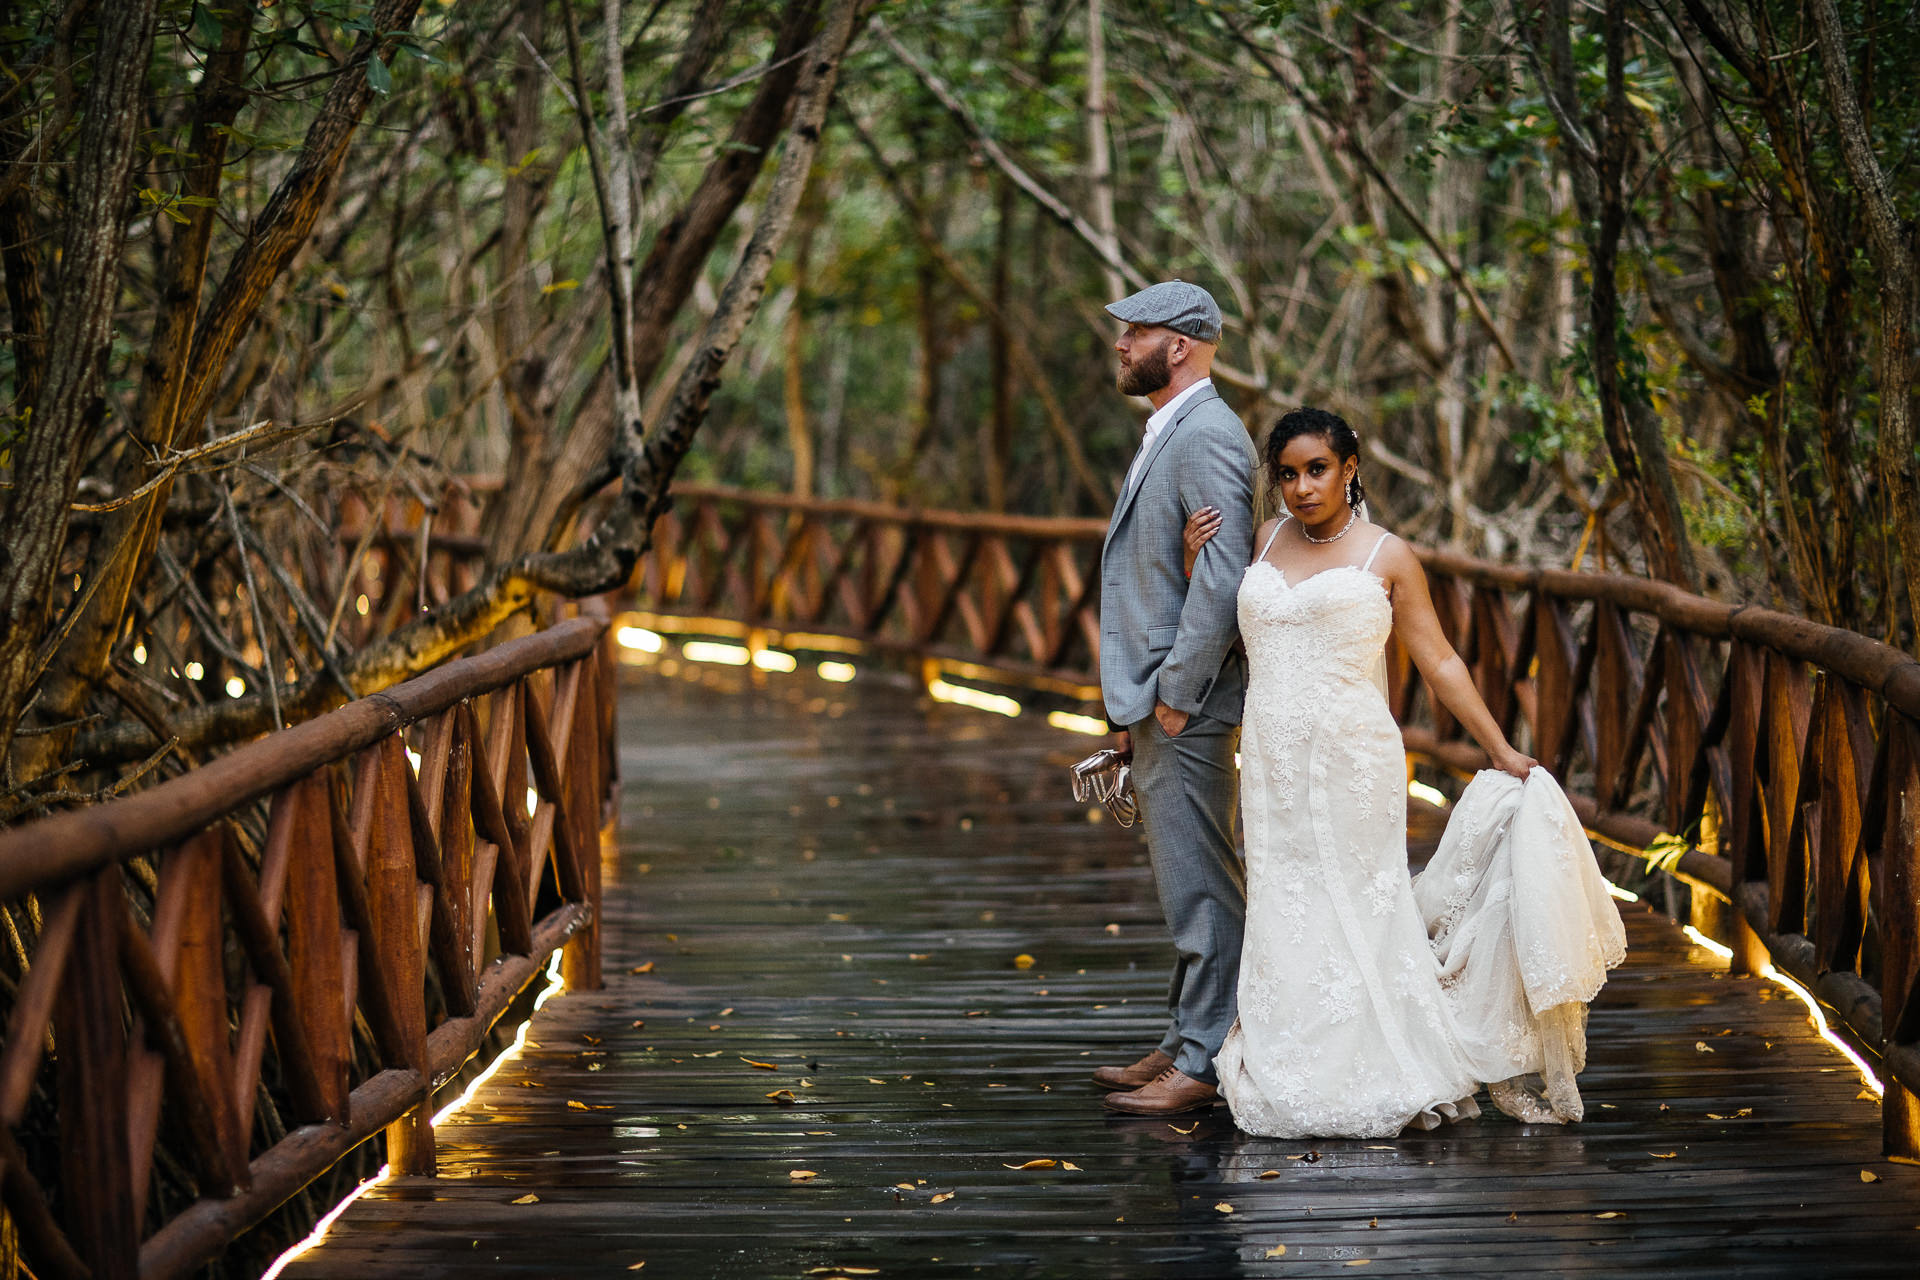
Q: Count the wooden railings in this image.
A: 2